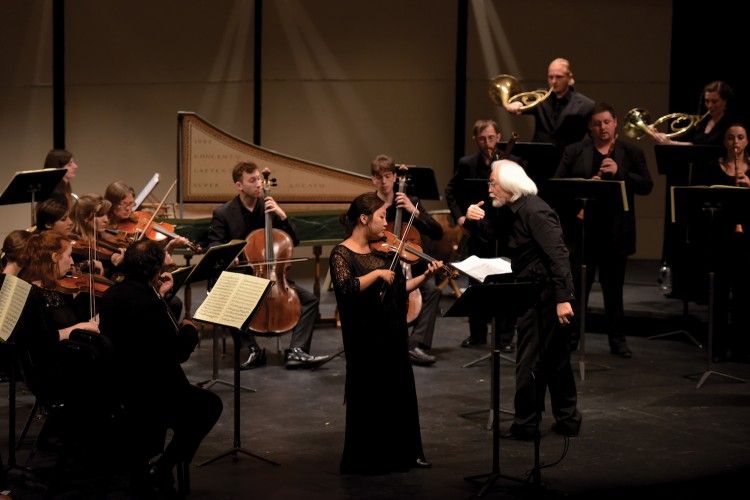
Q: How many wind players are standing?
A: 5